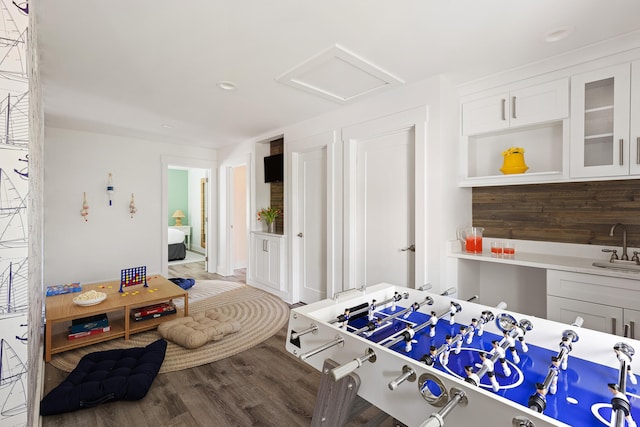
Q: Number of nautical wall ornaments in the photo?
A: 3